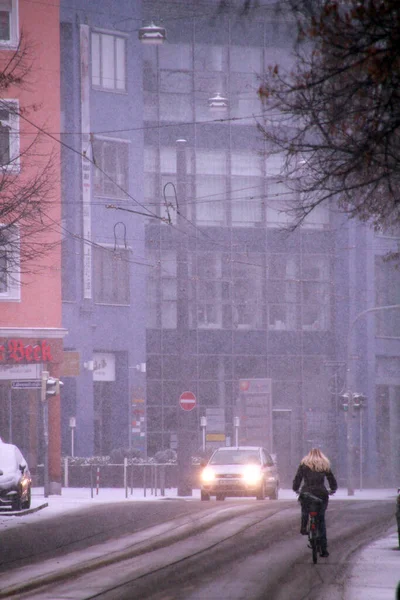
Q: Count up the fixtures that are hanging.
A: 2